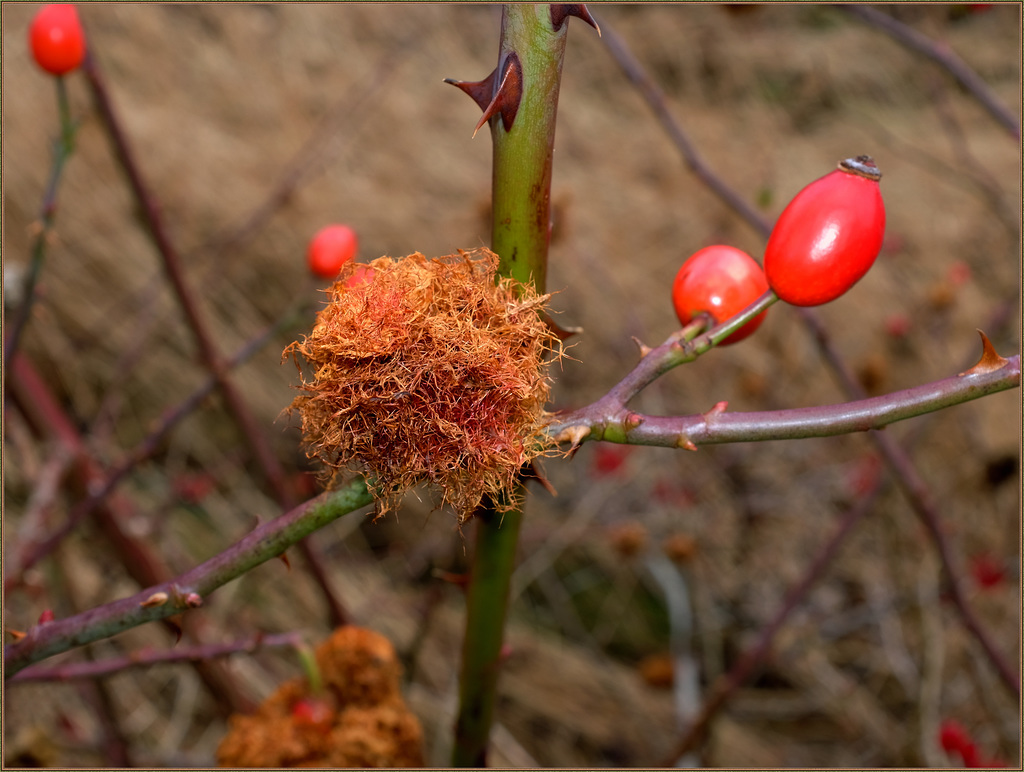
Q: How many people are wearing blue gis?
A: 0